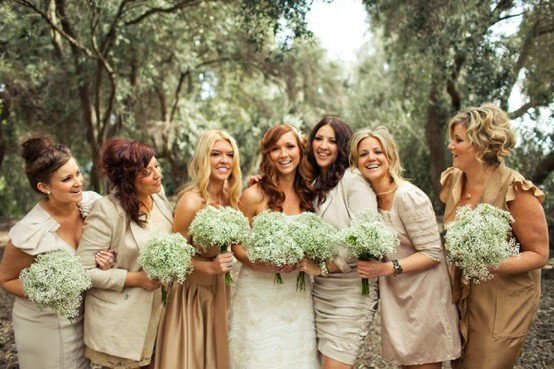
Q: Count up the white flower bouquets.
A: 7